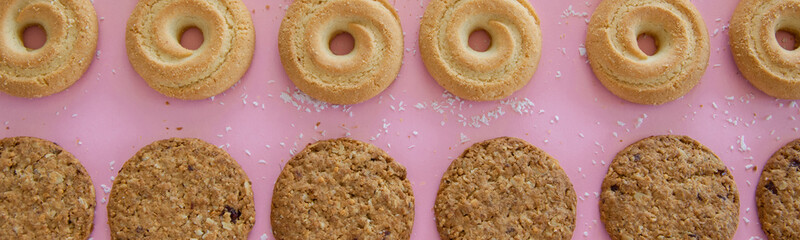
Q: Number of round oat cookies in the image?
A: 6